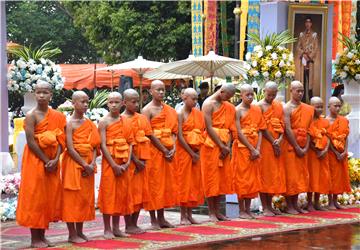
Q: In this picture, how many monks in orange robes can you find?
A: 12